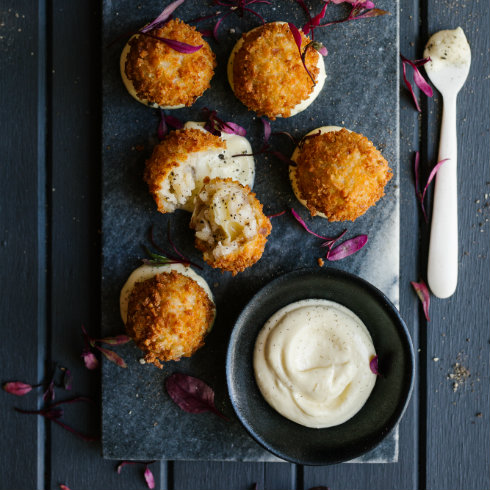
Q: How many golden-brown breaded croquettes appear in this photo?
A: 5